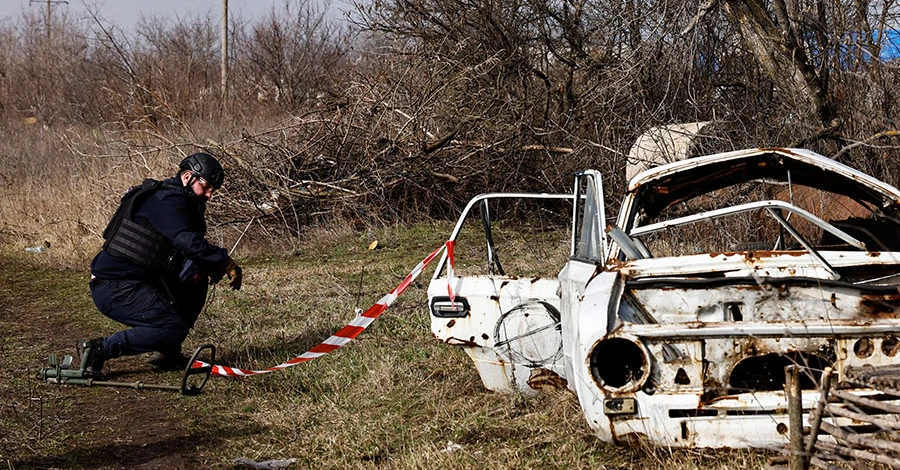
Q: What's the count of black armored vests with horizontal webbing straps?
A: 1